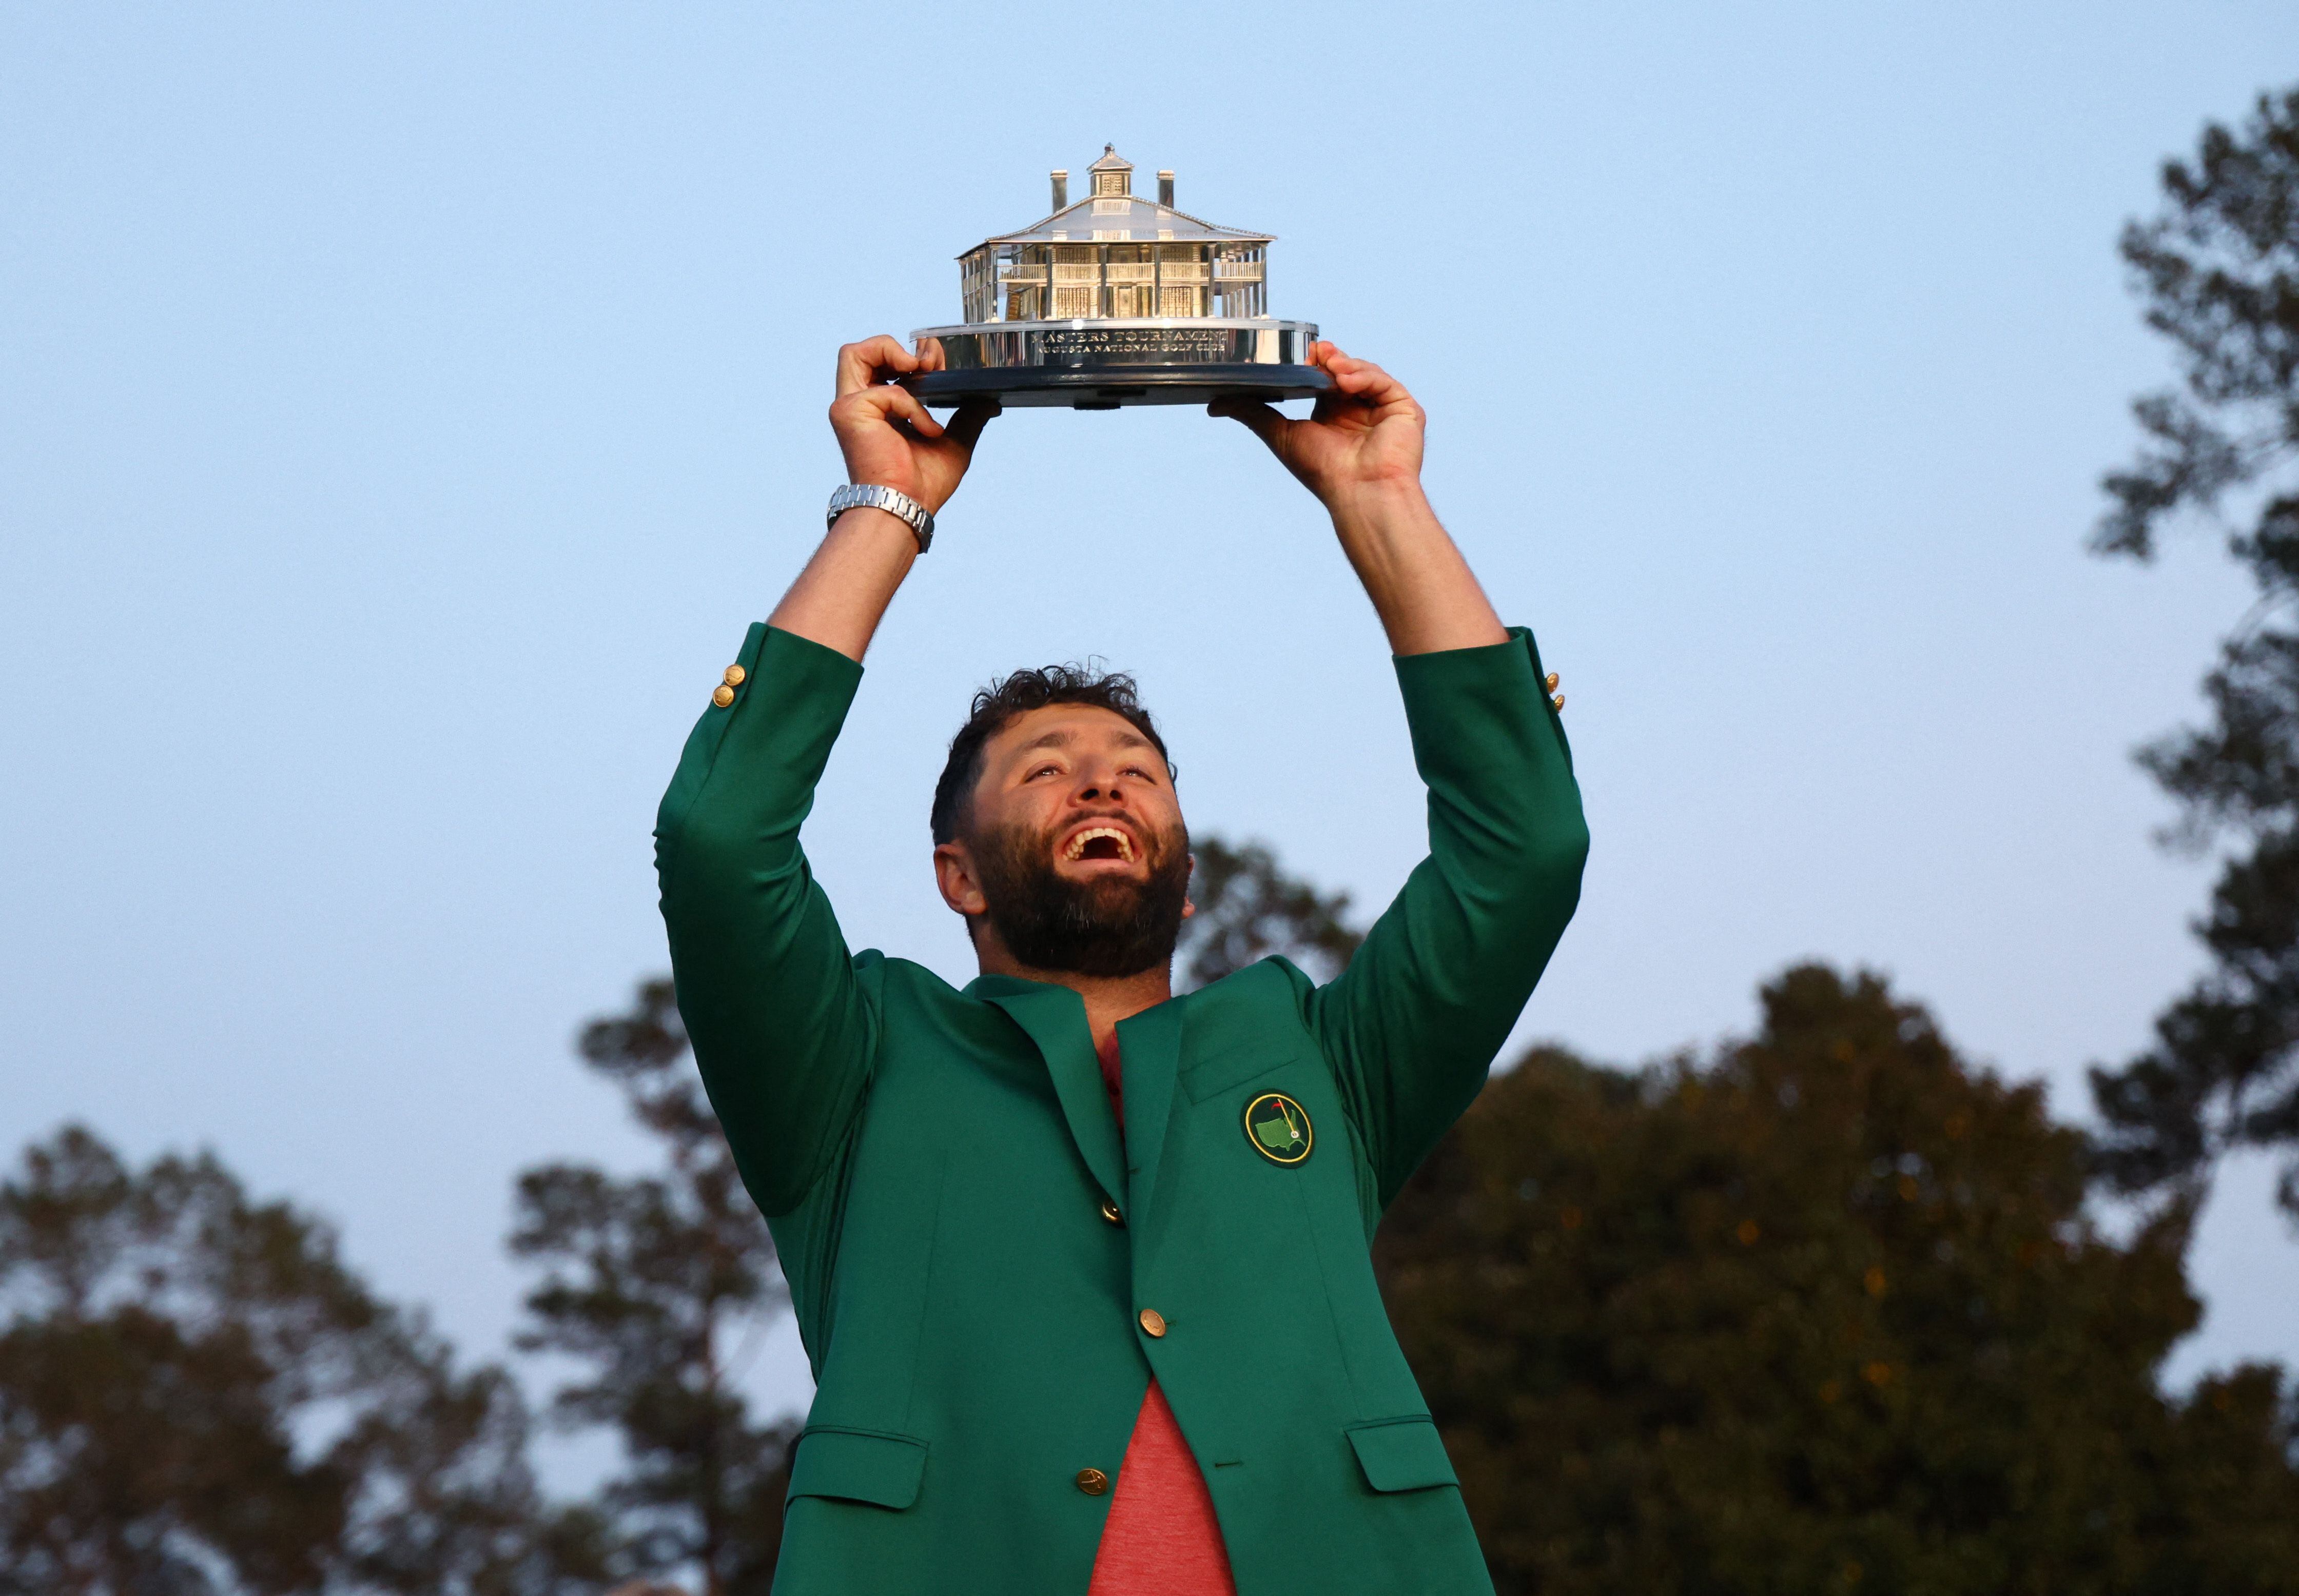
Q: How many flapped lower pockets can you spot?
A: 2